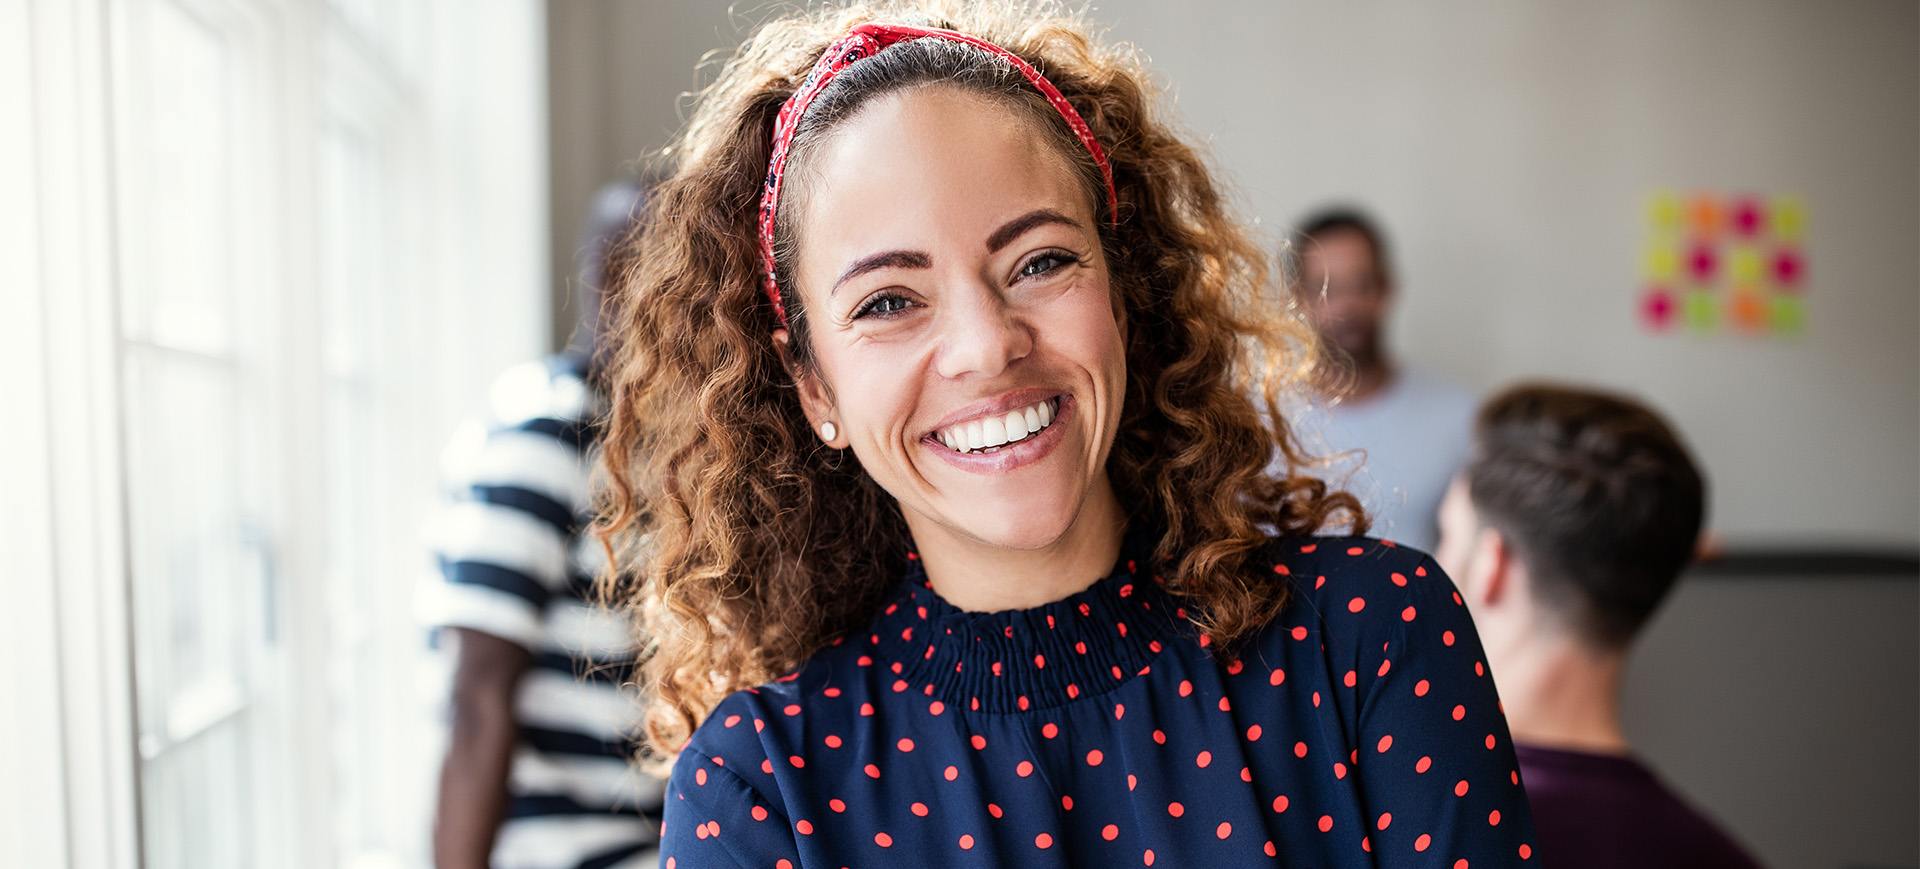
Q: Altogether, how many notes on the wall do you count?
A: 12